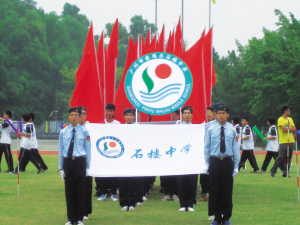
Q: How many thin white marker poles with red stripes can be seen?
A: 3